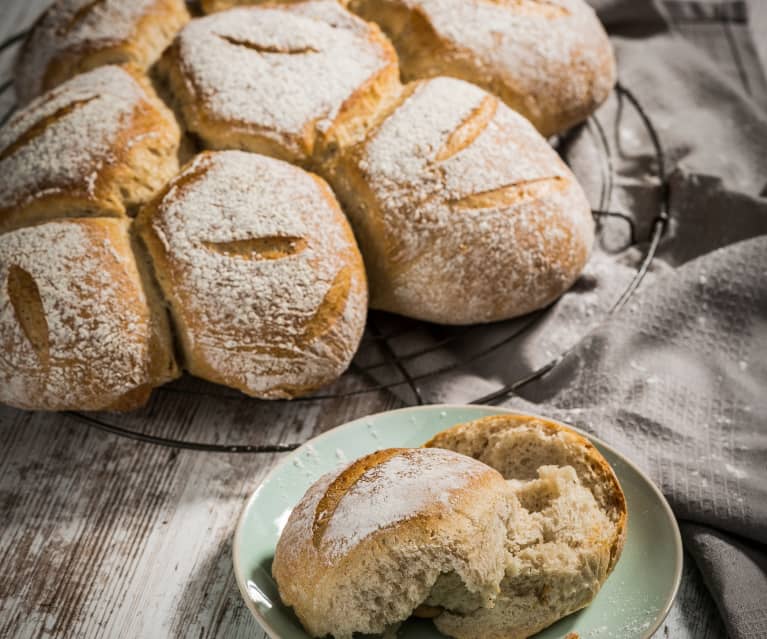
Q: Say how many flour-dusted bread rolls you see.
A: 8